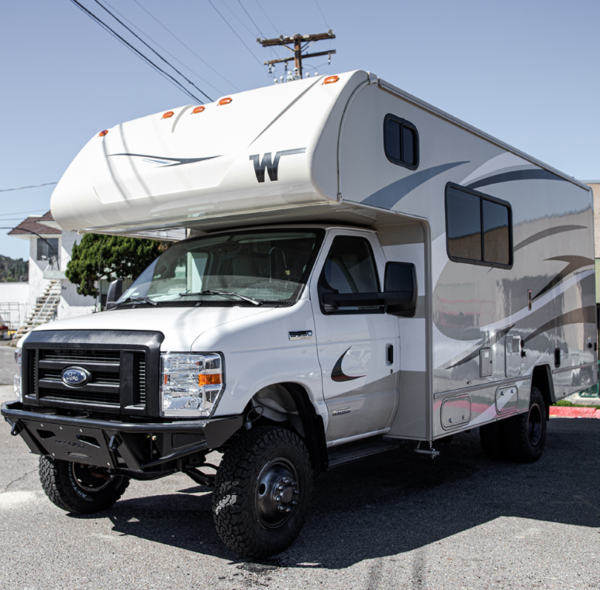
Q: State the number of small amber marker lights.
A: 5